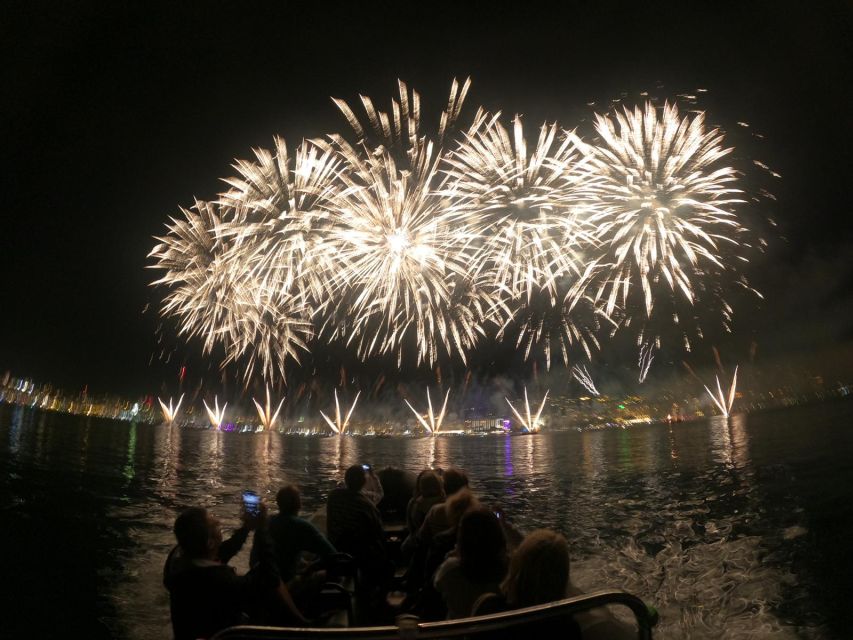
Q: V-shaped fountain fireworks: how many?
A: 7